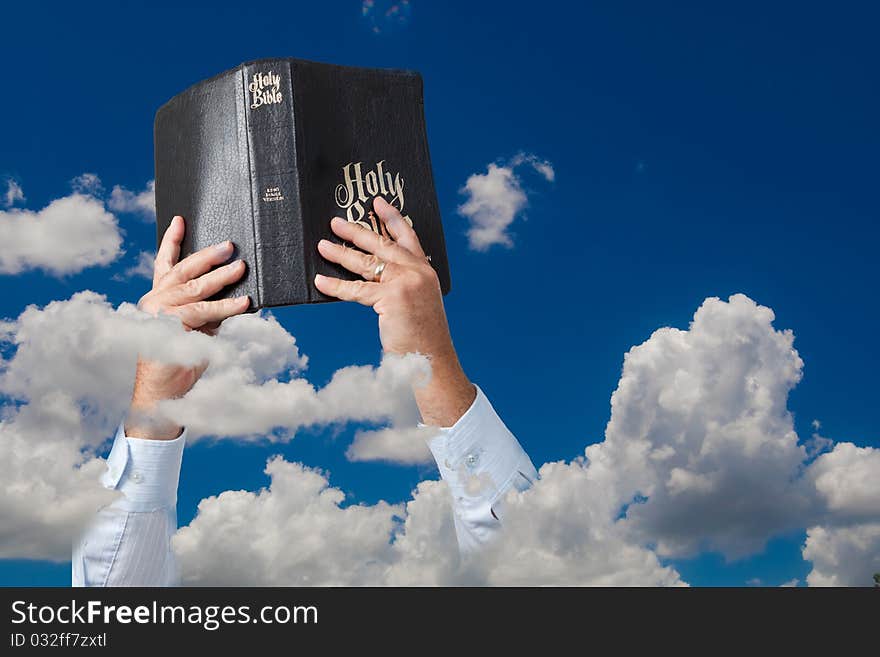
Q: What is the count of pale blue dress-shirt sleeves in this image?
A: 2